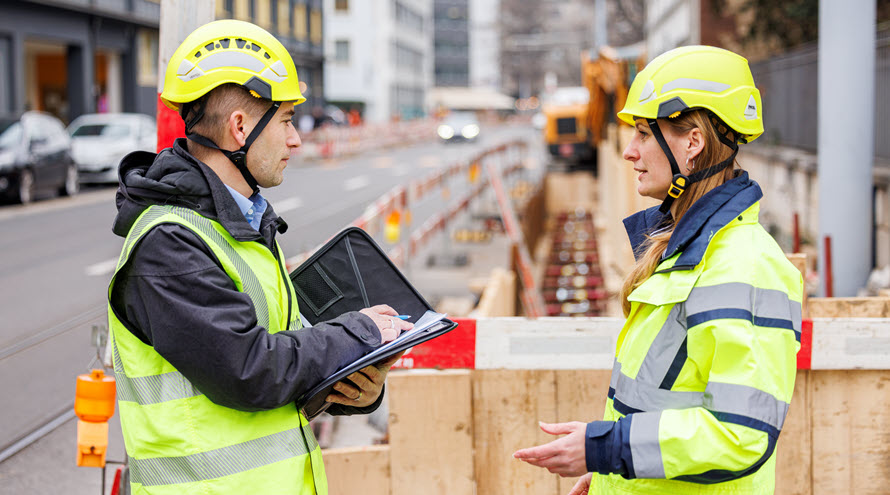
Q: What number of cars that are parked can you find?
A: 2